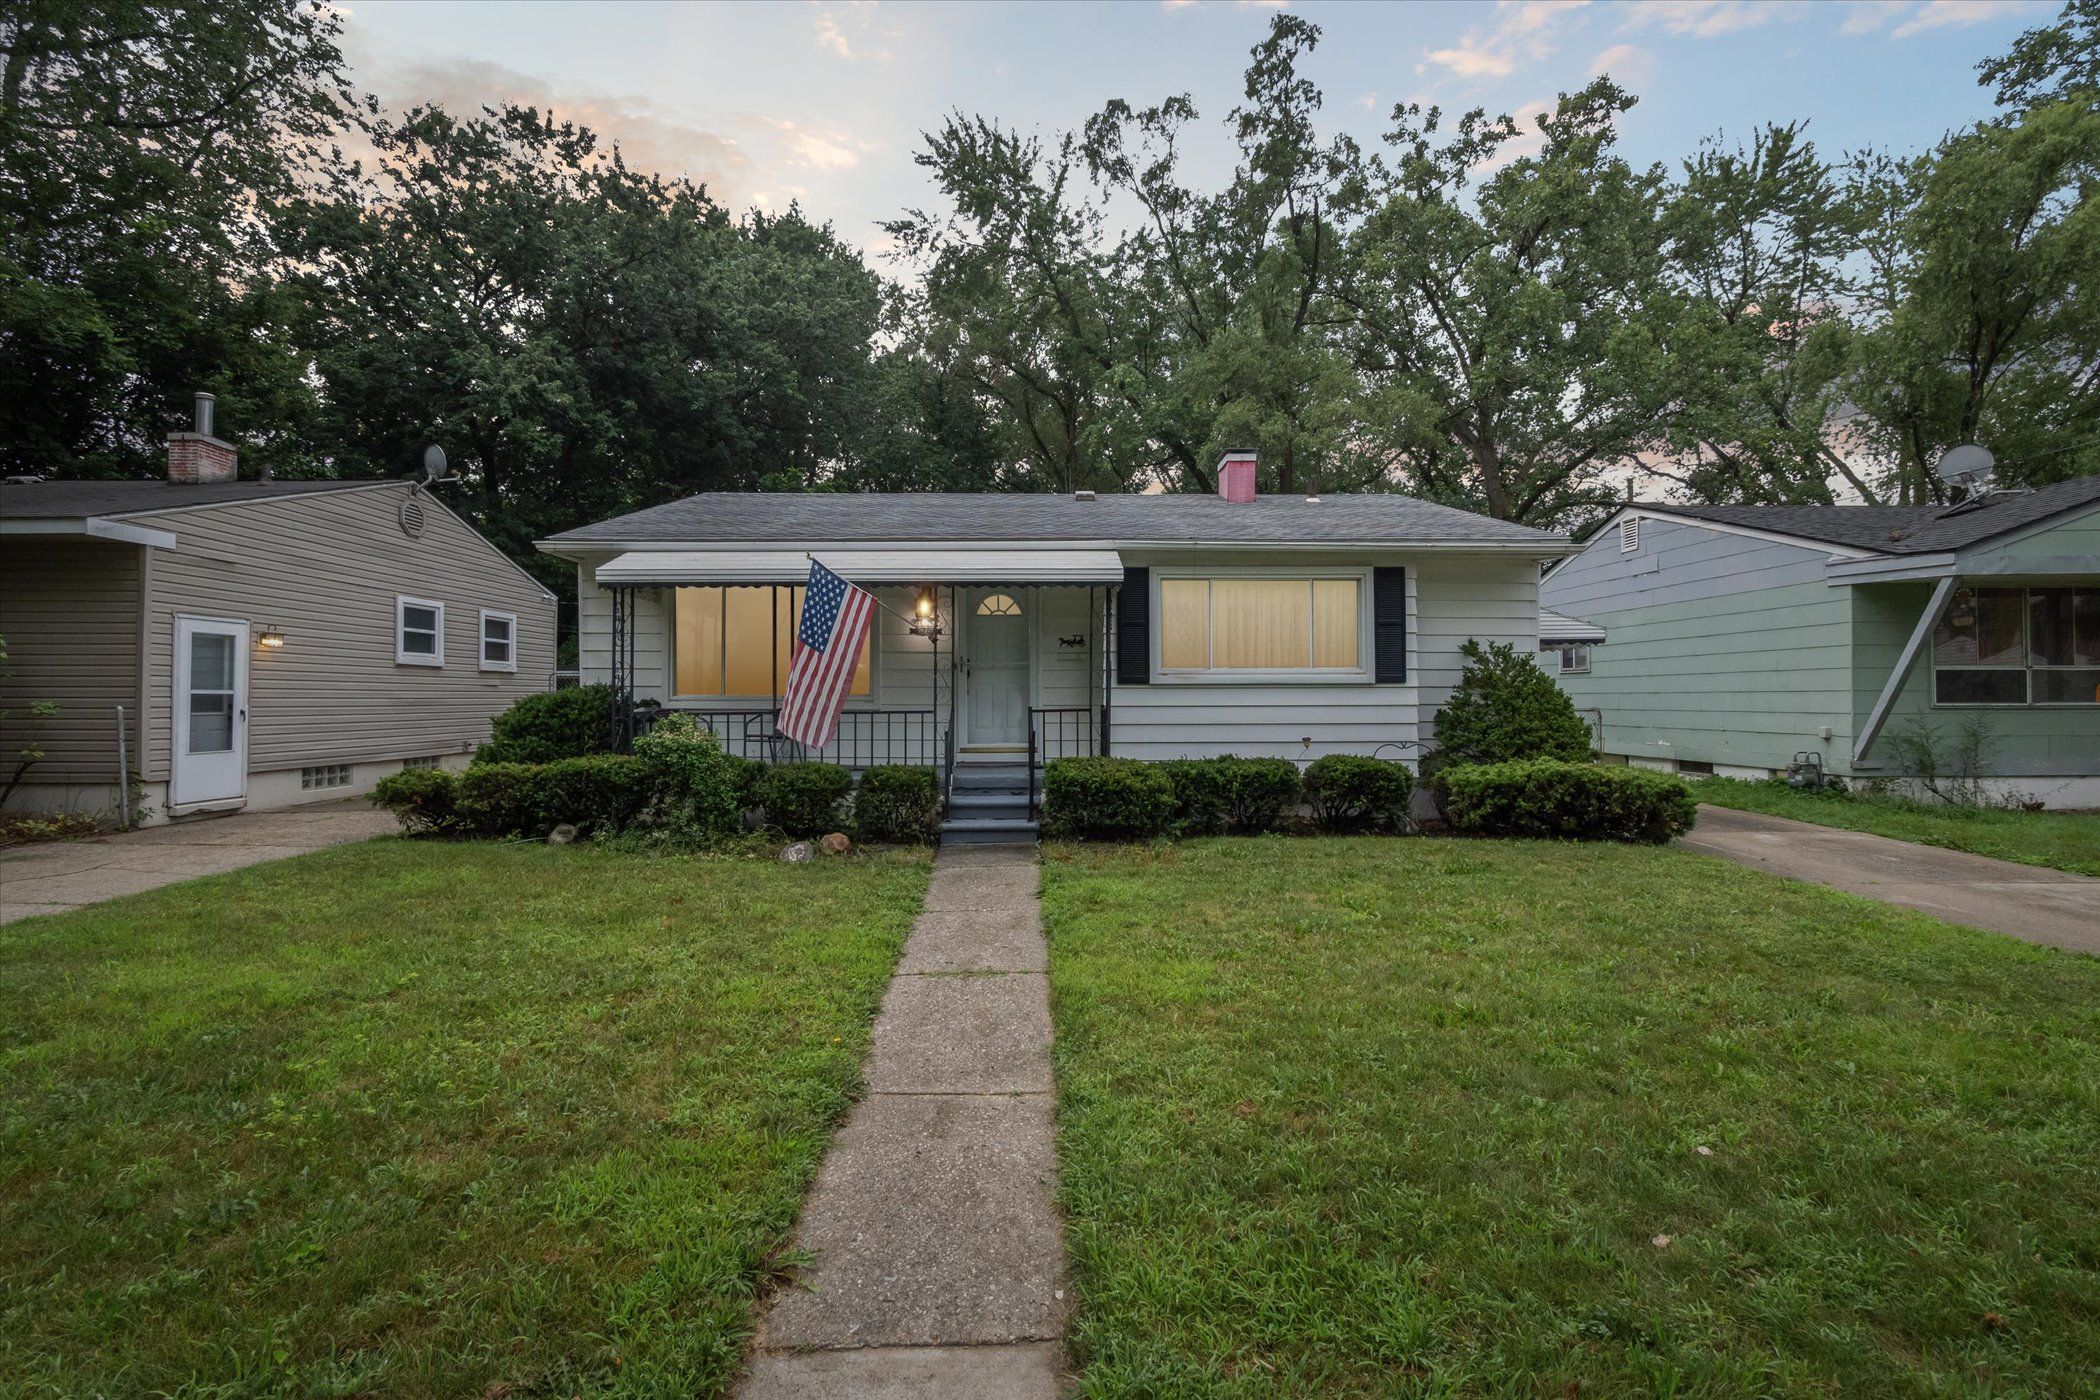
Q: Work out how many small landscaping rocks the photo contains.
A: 3